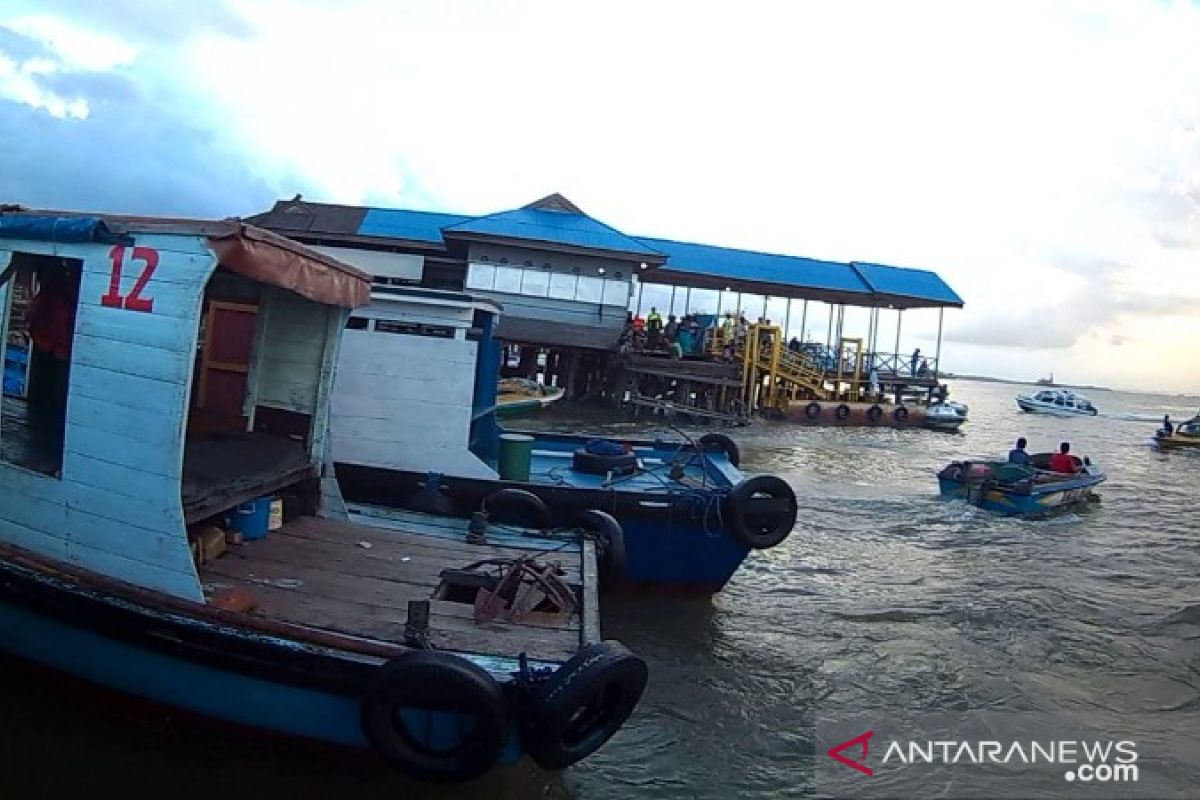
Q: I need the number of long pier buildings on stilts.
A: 1